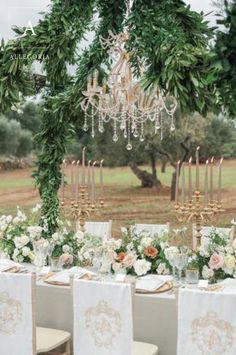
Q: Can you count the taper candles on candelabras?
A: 14